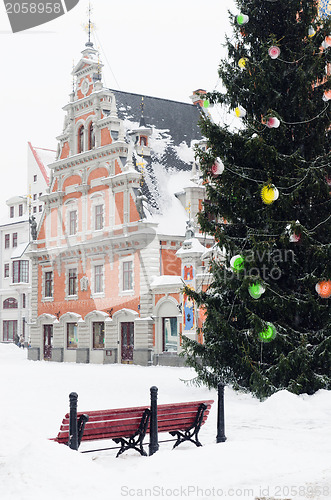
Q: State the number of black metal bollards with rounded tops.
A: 3